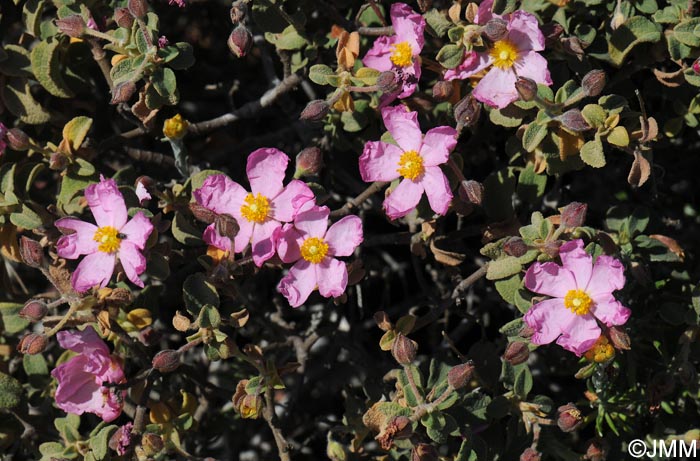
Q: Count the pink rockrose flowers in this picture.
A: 8